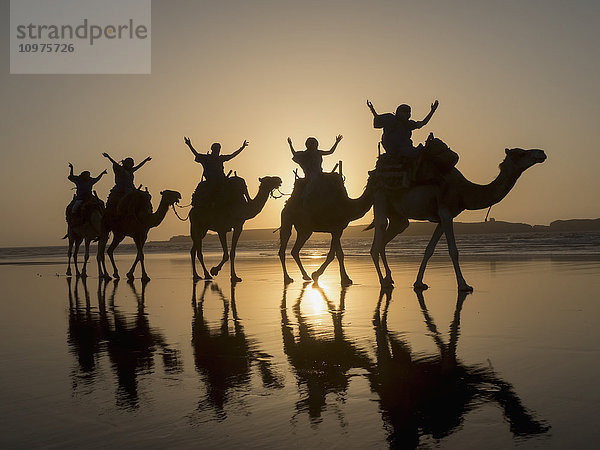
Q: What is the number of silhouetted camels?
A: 5